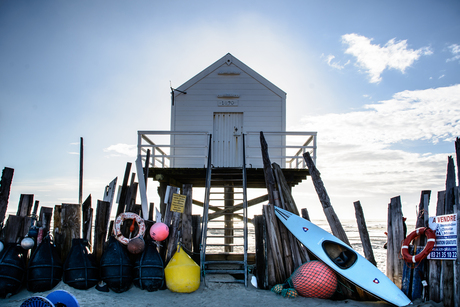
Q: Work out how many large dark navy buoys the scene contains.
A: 5